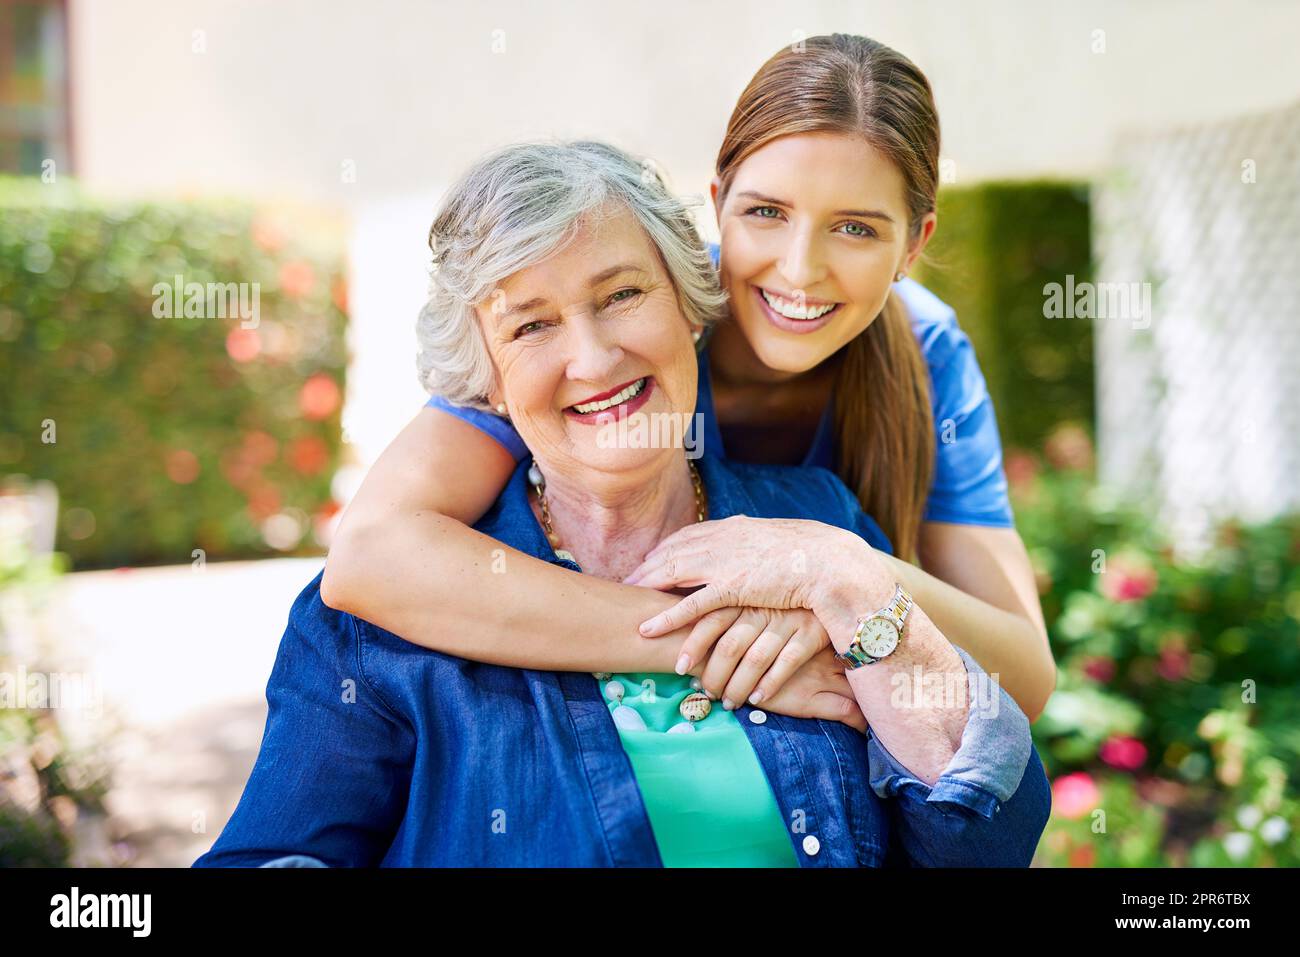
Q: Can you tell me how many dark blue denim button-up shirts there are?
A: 1